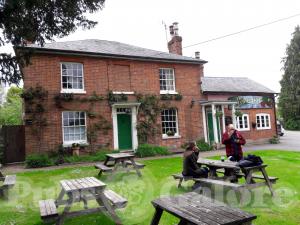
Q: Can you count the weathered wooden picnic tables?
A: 5